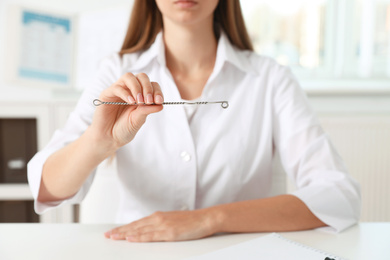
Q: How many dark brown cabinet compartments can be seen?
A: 2